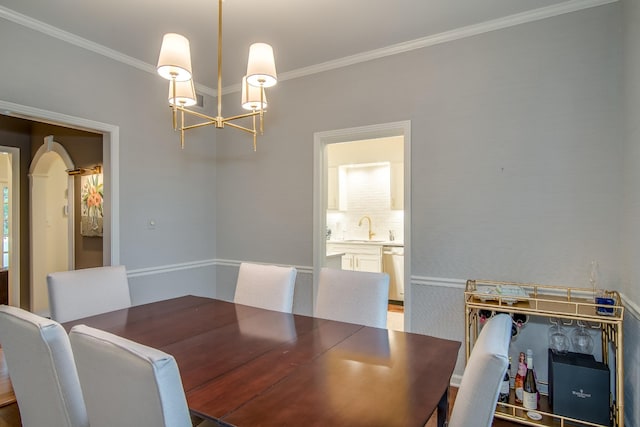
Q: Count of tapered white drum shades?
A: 4